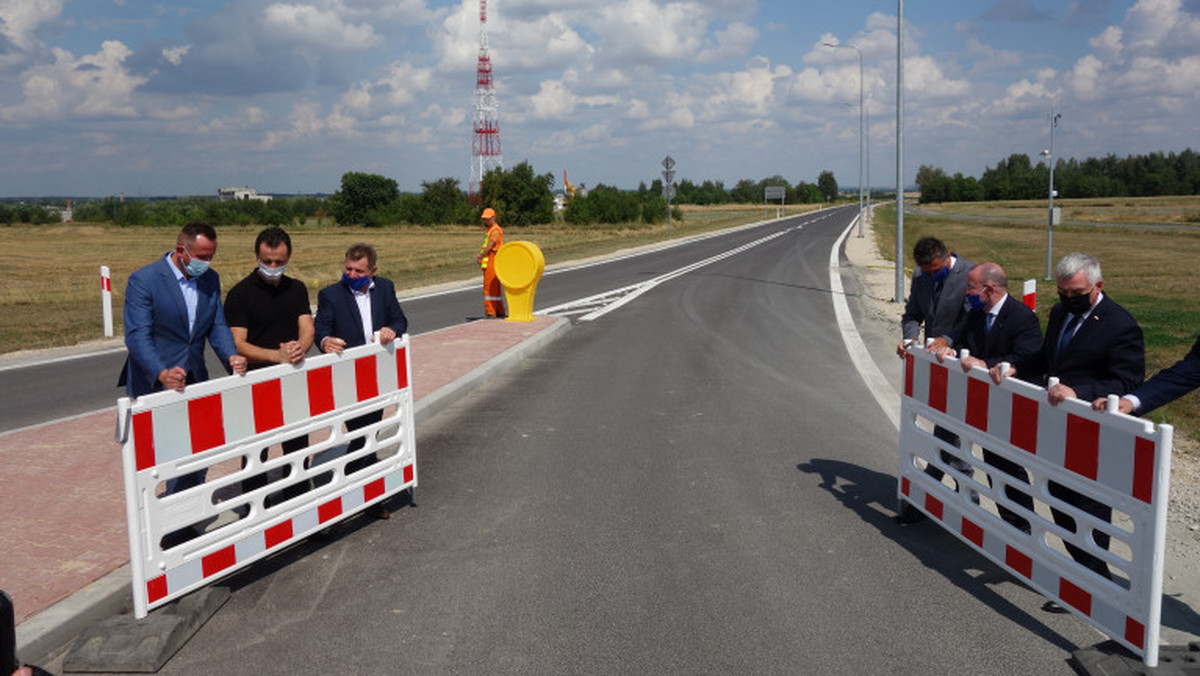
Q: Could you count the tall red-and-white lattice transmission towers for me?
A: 1